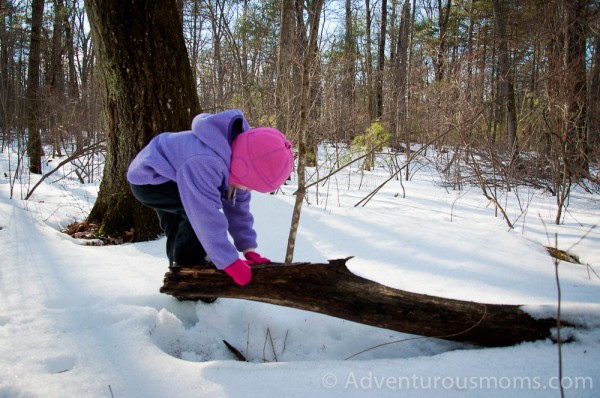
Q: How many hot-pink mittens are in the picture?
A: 2